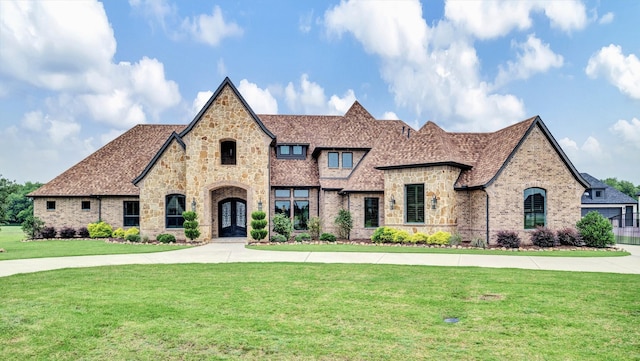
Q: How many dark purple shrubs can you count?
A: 6